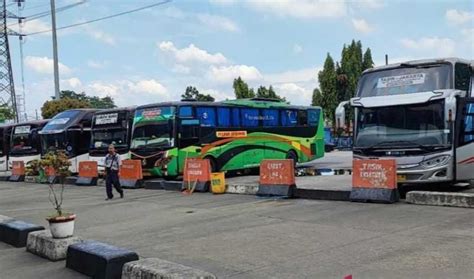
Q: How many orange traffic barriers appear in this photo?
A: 7